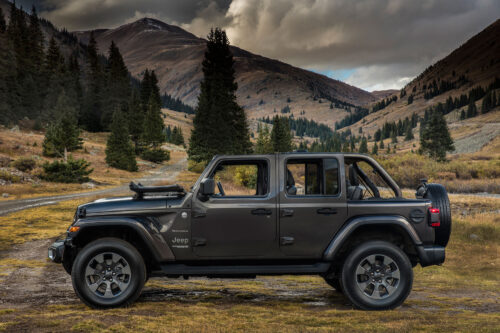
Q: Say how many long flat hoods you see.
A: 1